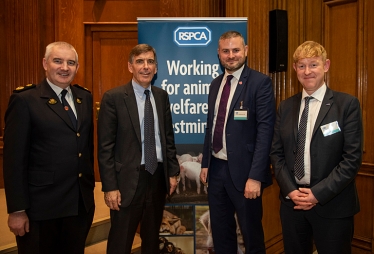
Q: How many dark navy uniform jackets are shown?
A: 1